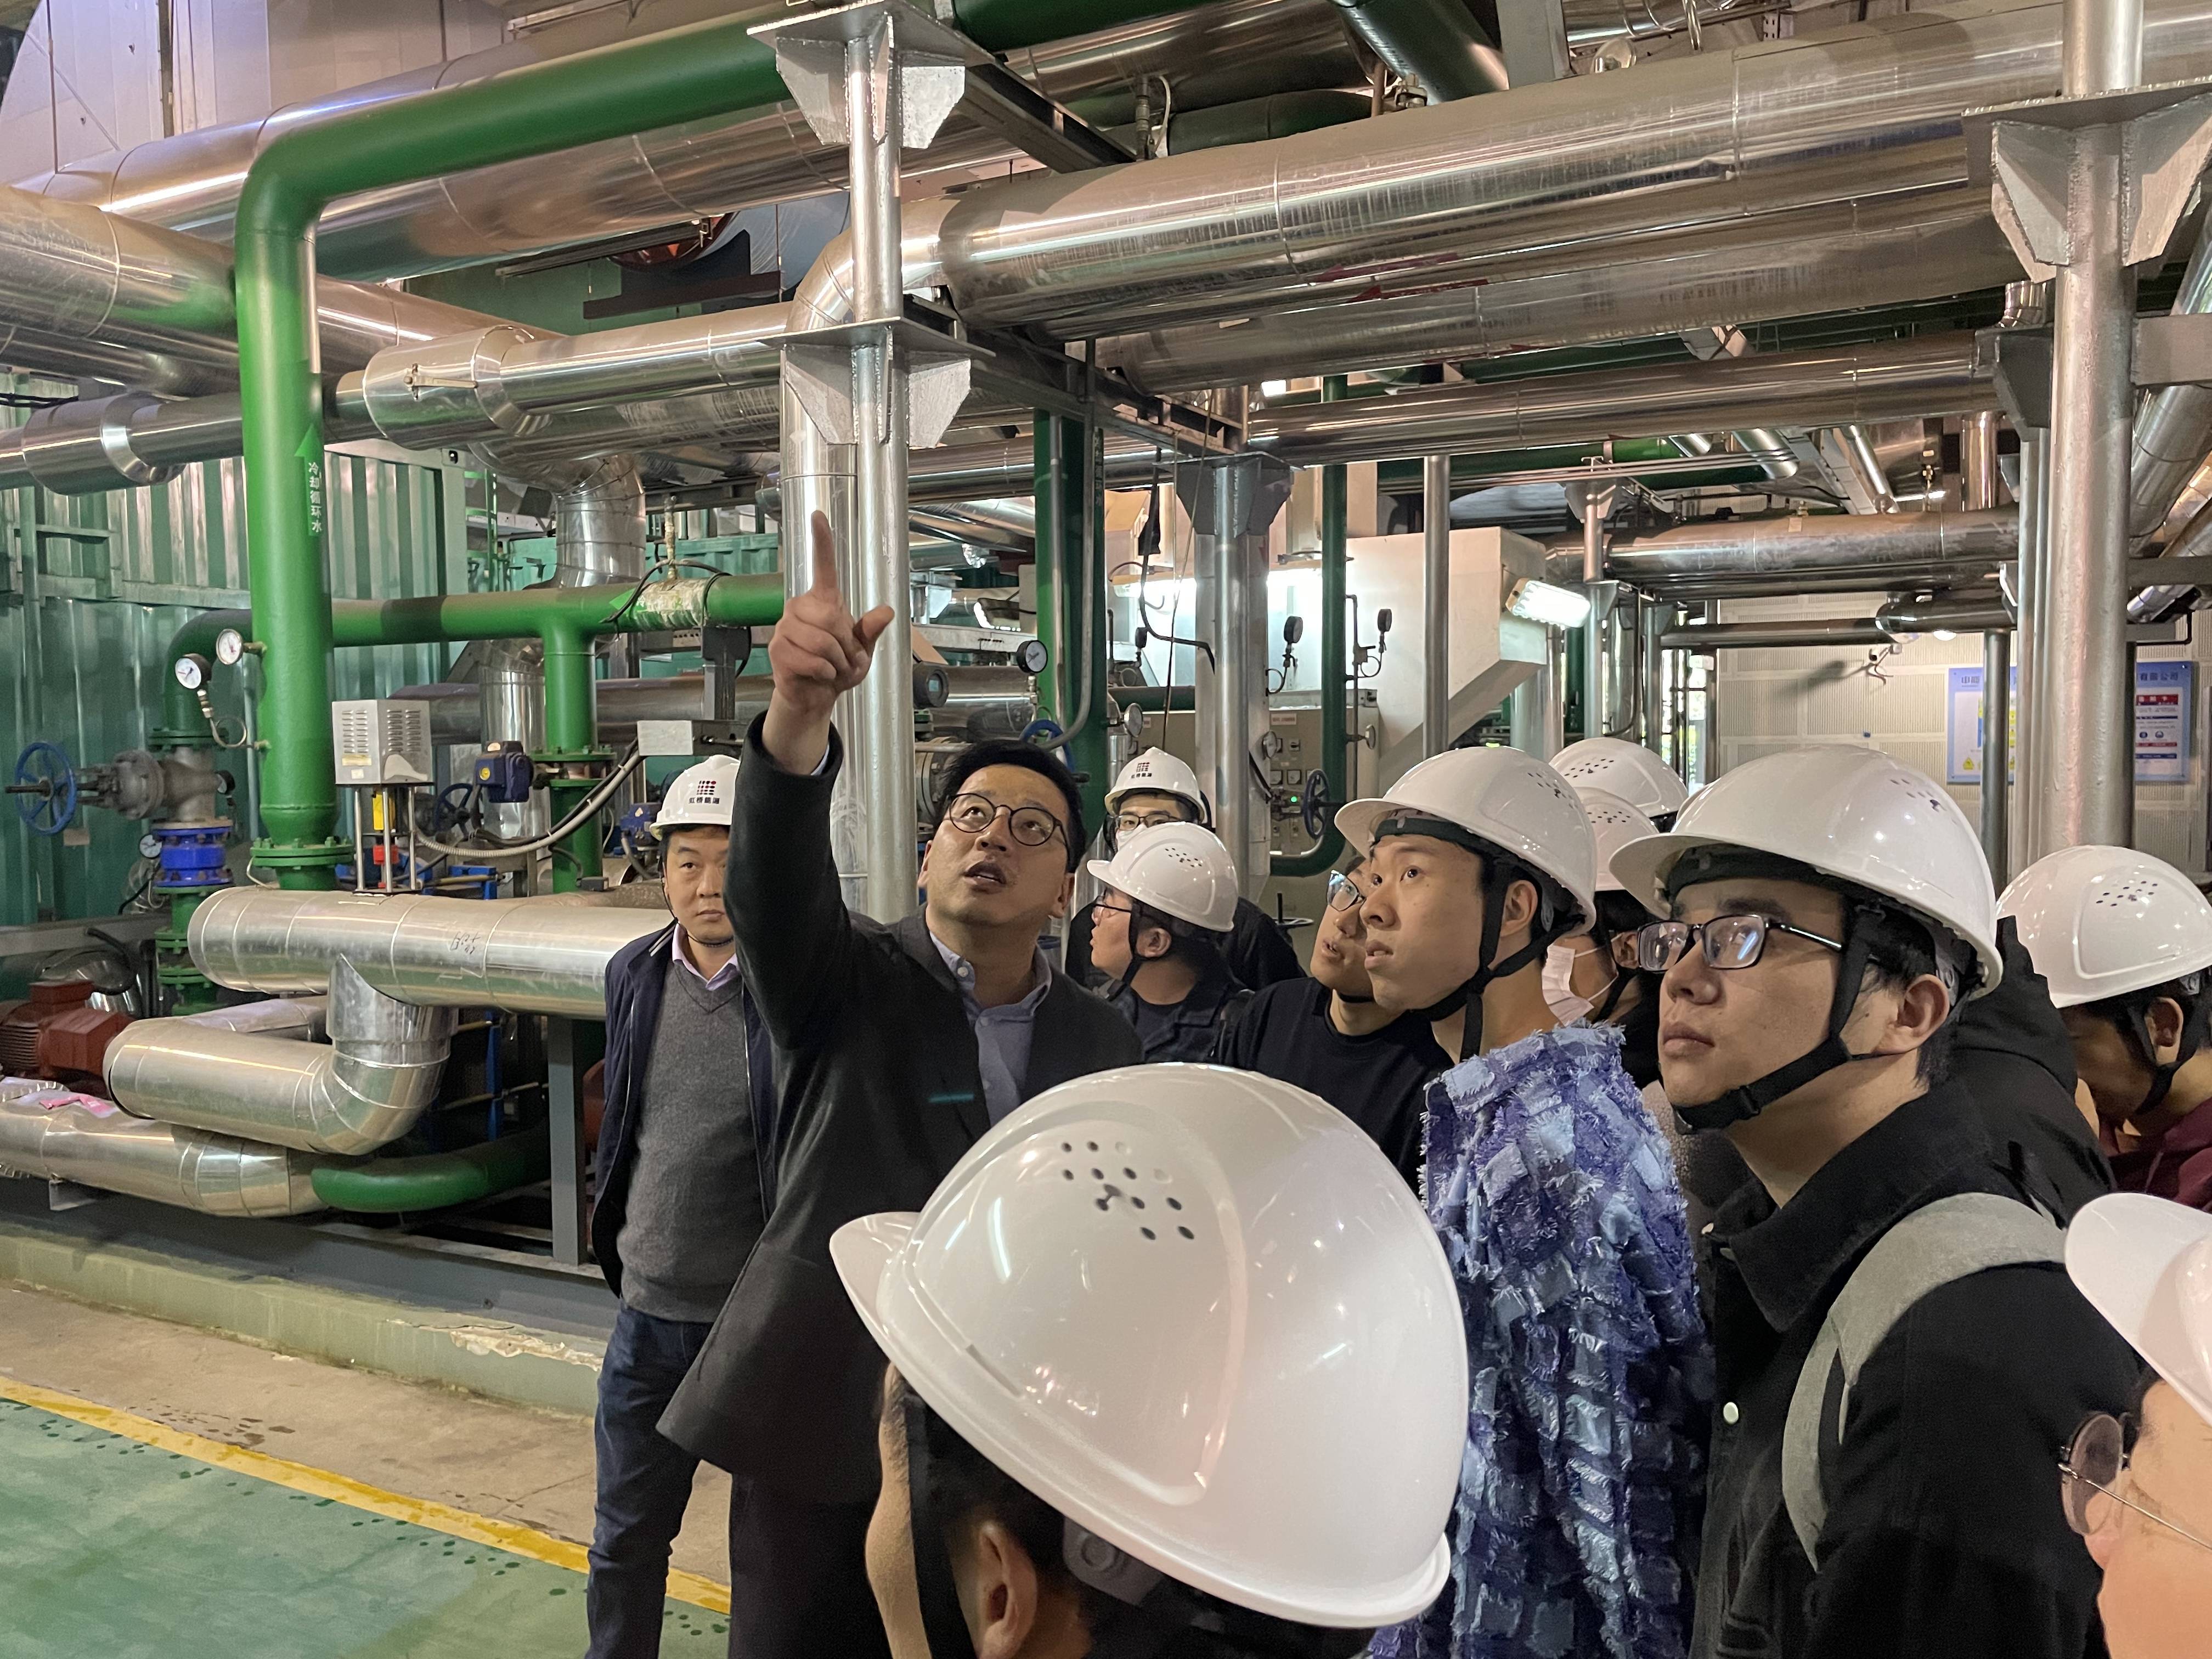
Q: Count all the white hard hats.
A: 10